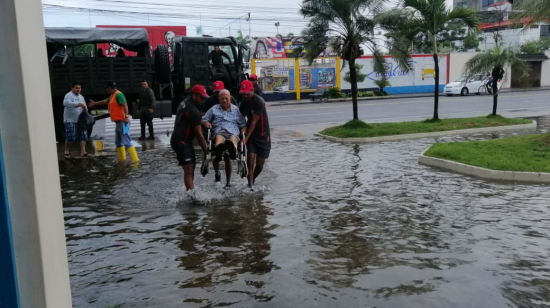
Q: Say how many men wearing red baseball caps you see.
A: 4